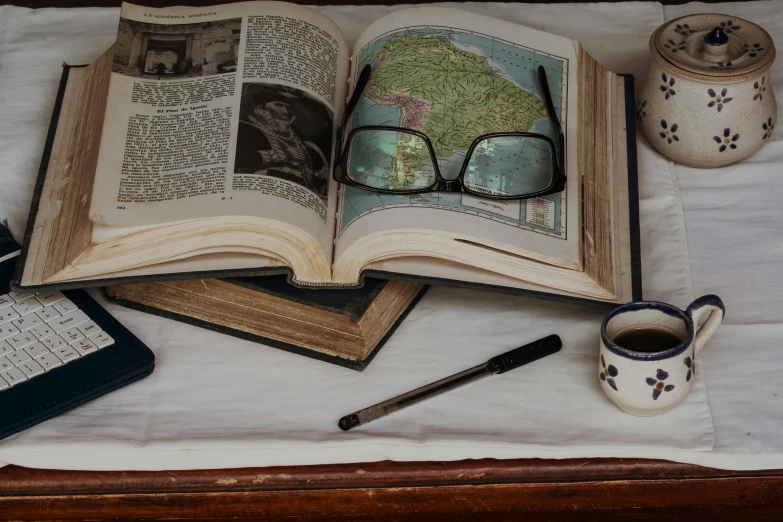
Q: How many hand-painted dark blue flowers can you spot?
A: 15